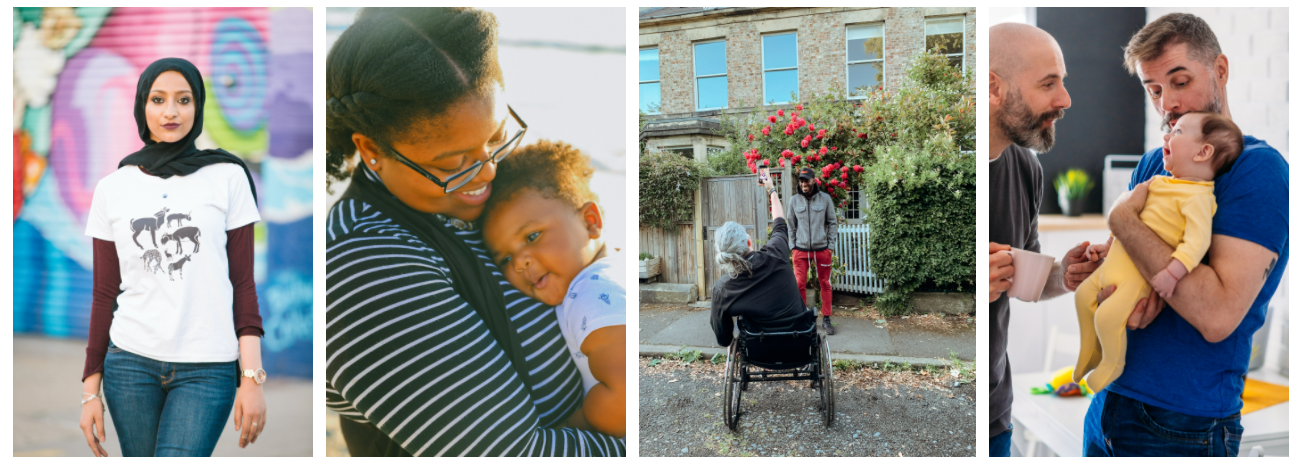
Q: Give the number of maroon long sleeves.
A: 2